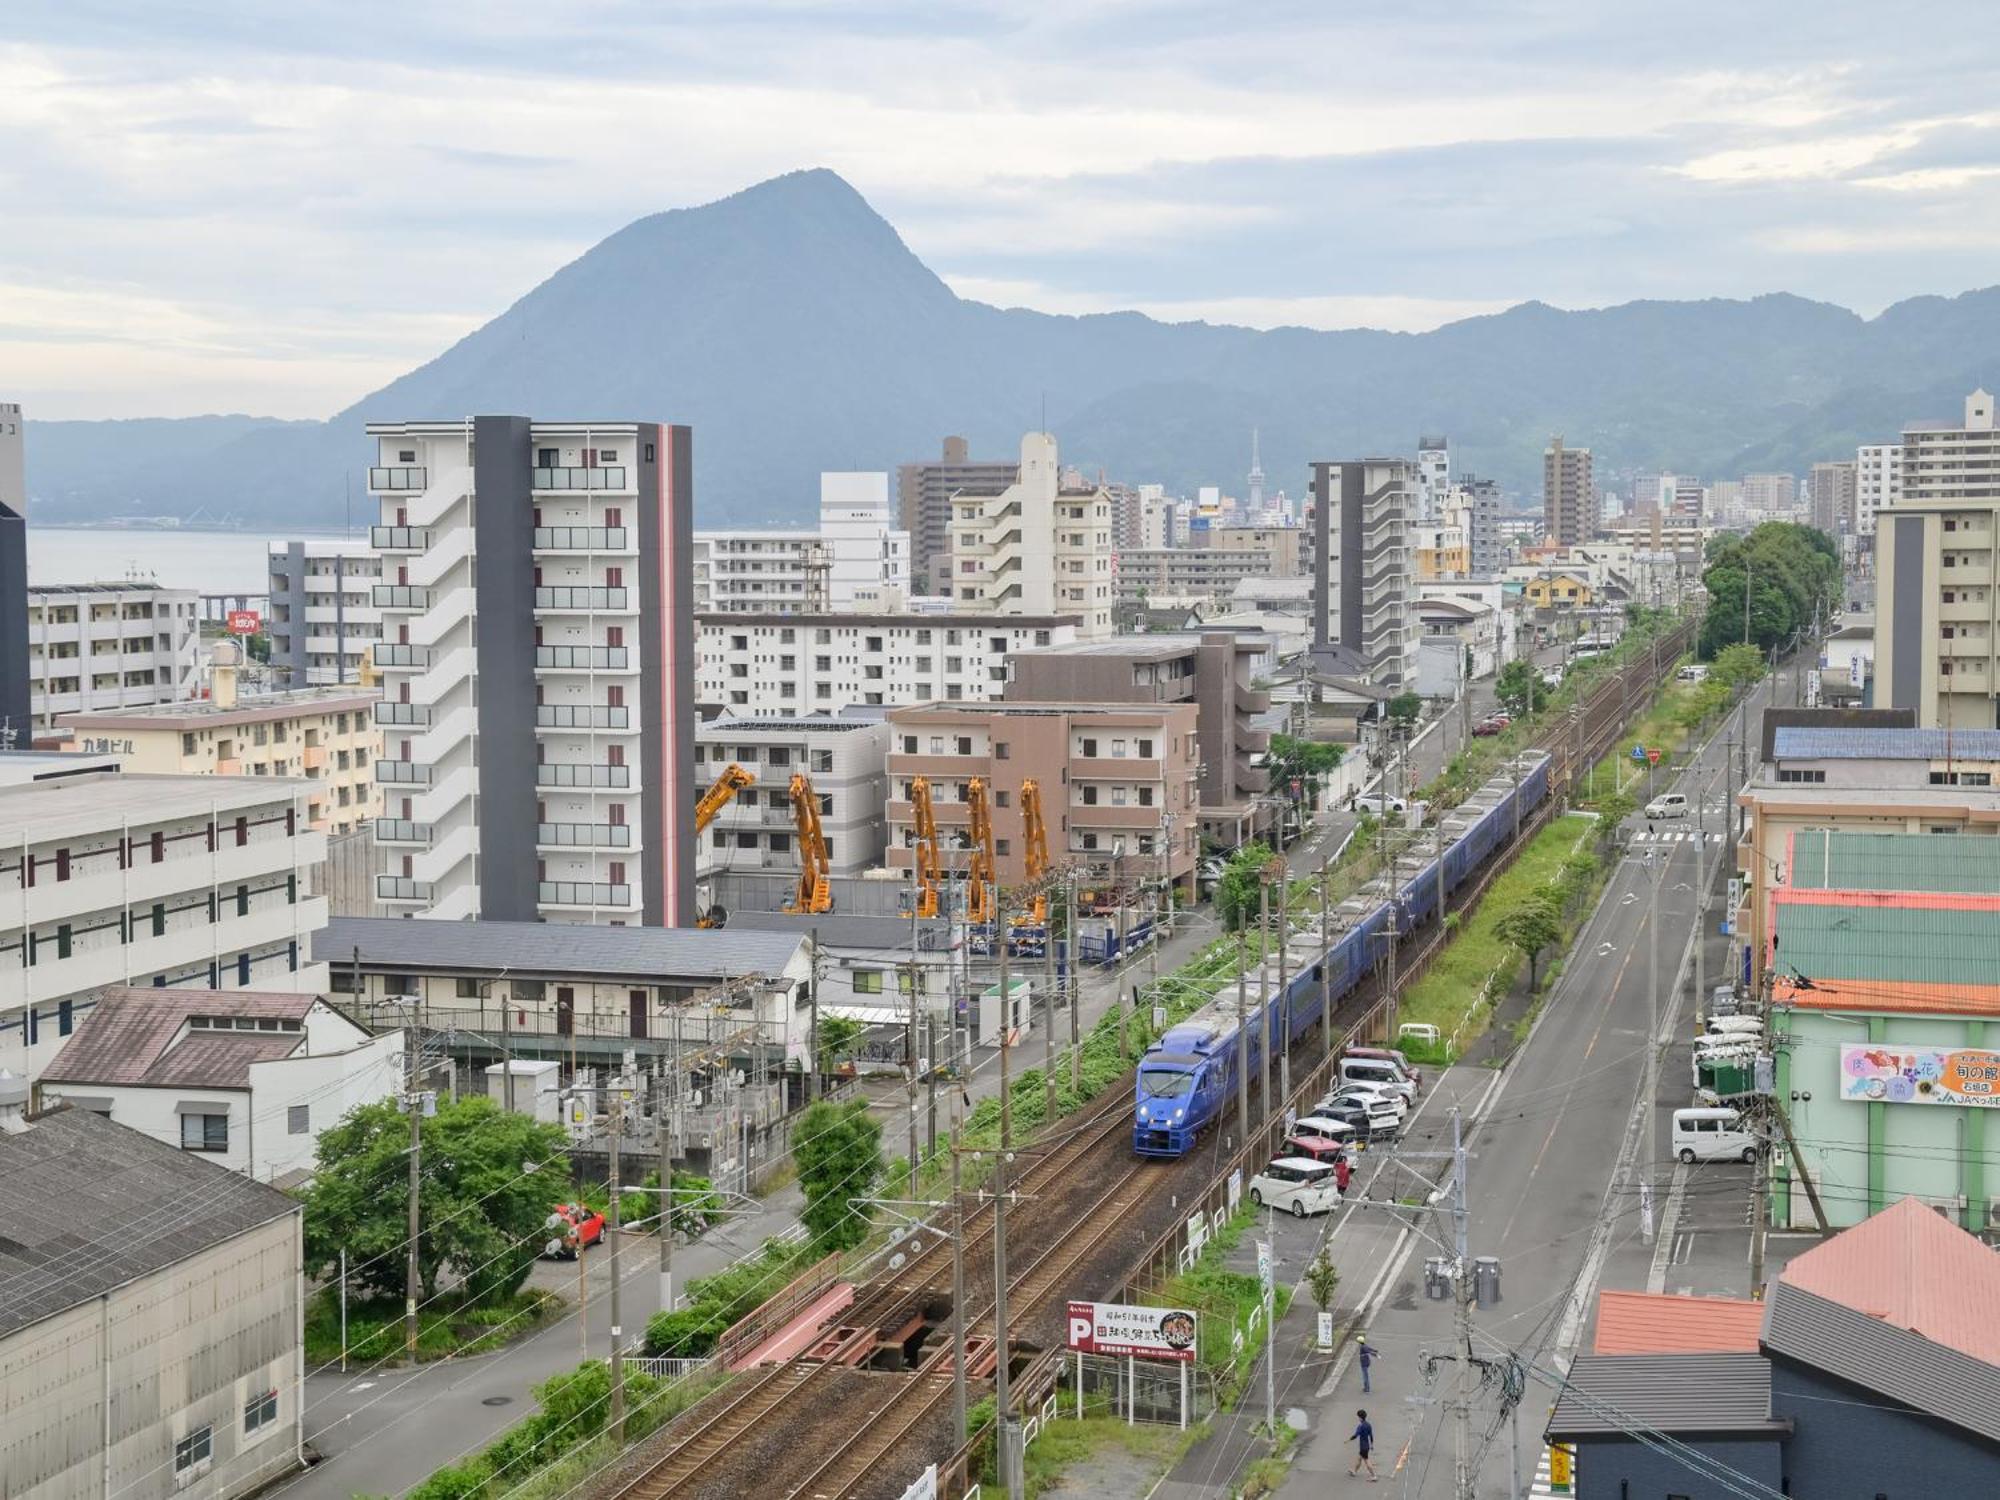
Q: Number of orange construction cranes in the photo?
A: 5